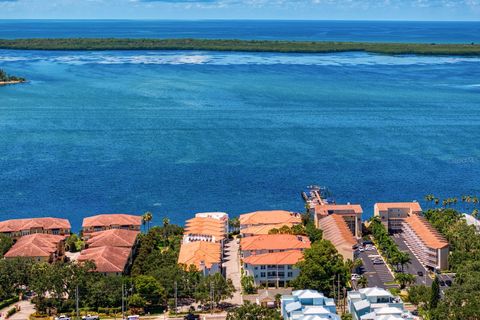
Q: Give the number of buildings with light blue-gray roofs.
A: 2